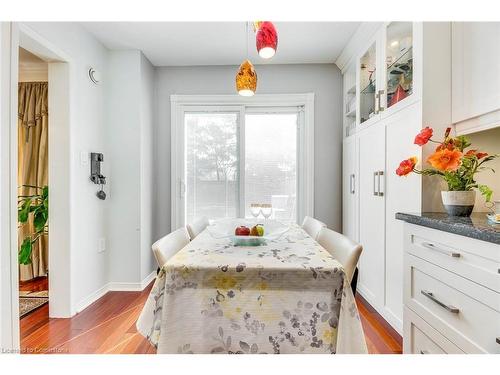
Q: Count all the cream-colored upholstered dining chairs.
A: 4